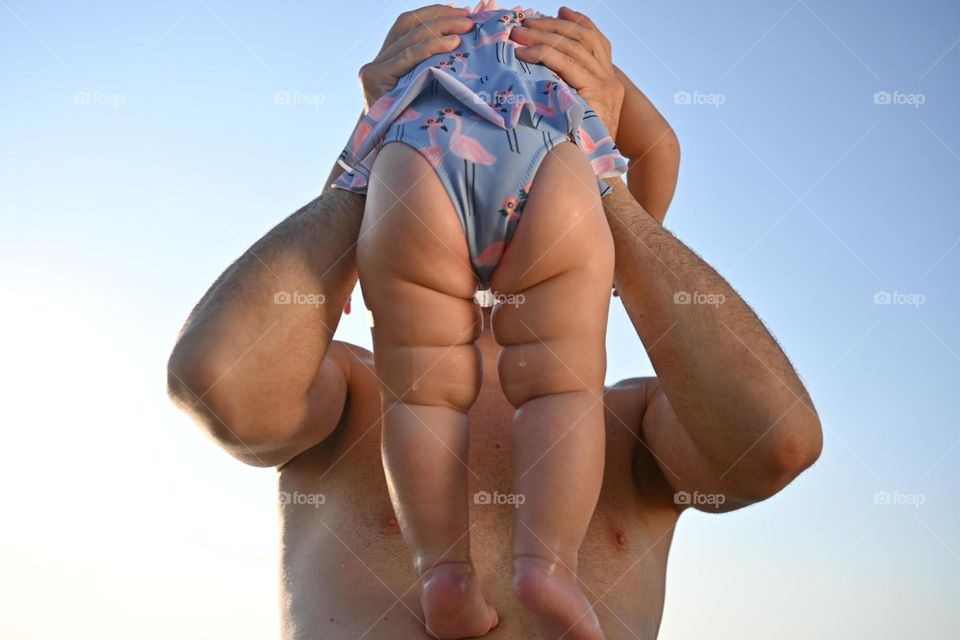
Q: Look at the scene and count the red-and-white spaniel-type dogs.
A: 0